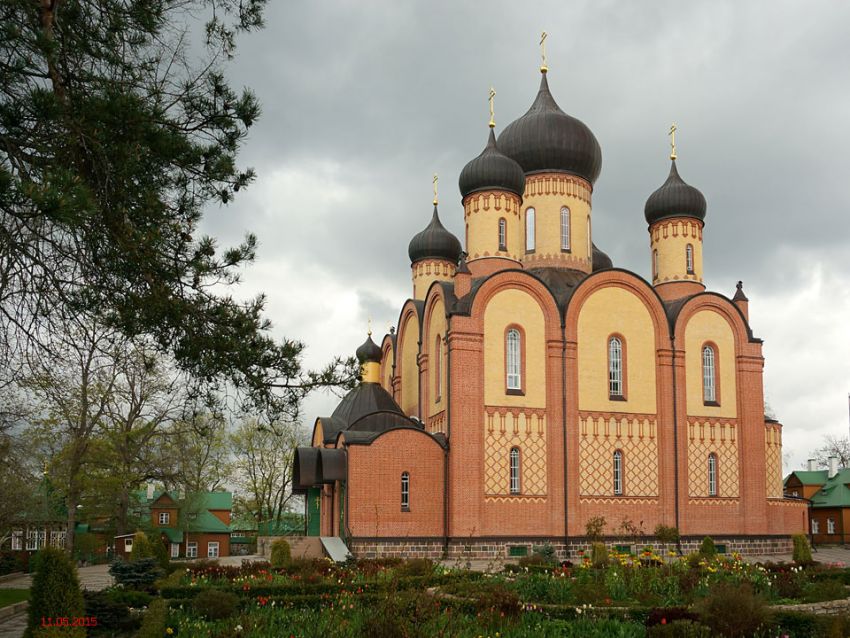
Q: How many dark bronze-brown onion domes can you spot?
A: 6